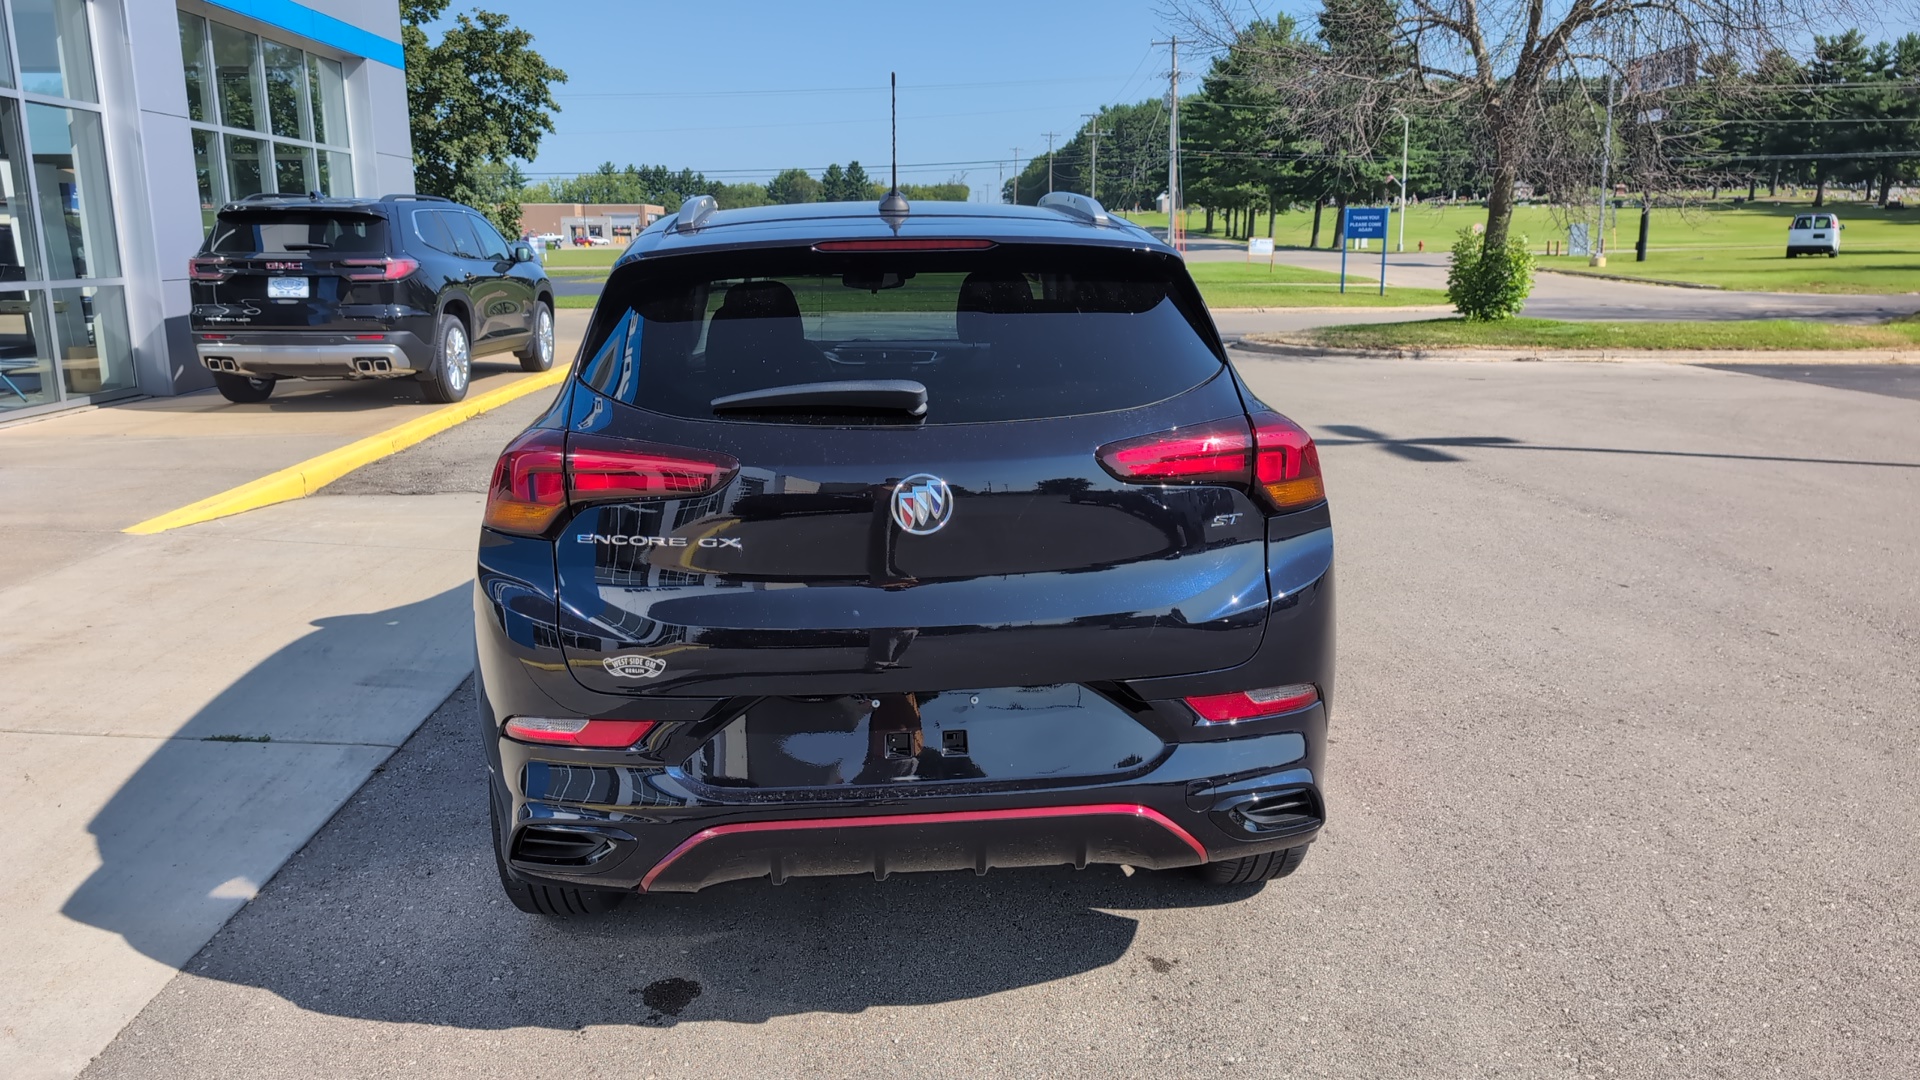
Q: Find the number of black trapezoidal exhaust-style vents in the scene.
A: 2